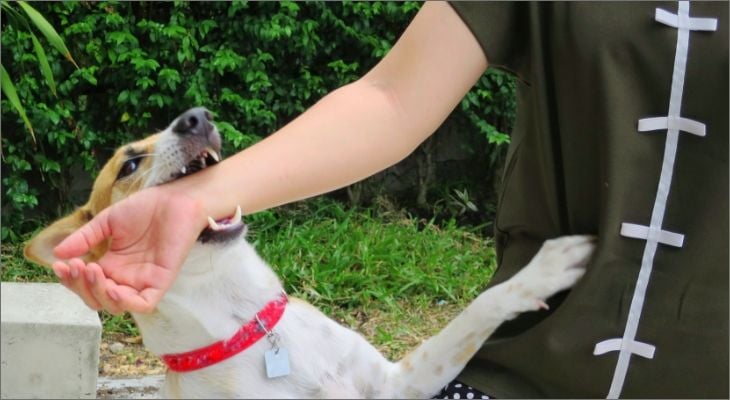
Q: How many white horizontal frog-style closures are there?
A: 4